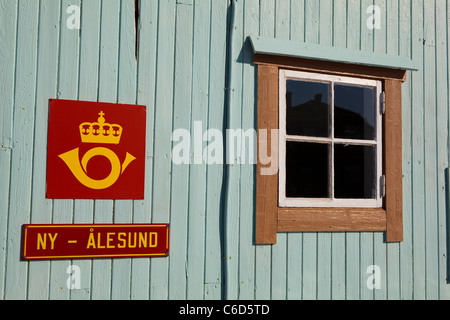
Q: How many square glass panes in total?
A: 4